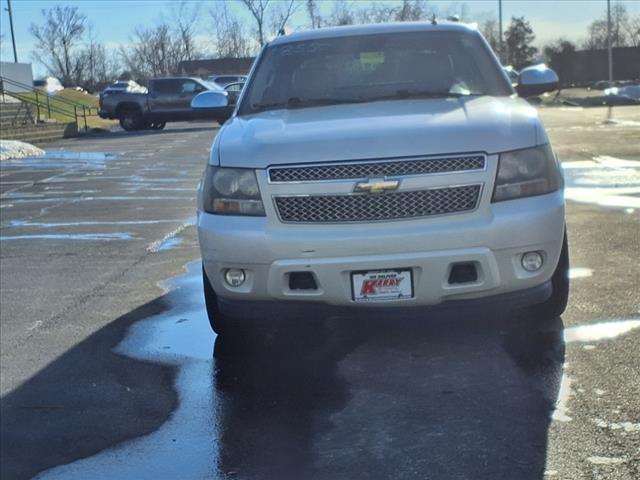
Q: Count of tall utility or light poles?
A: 3